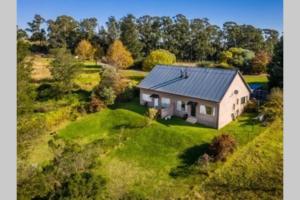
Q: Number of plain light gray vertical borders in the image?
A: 2